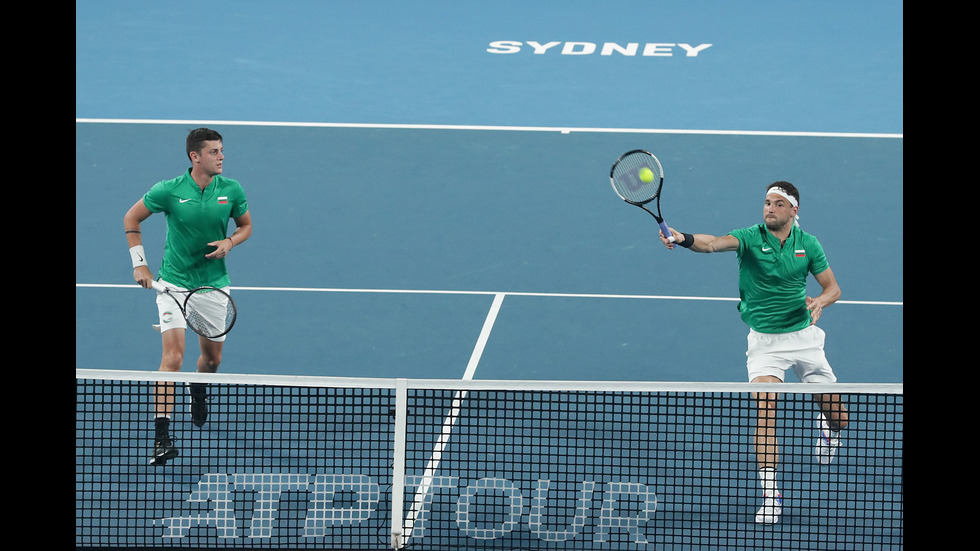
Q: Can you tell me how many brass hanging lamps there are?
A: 0